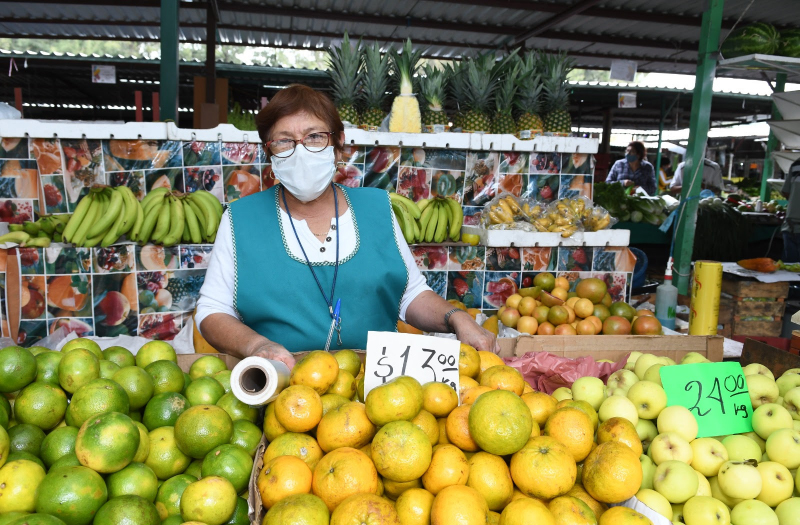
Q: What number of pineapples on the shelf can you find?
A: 9